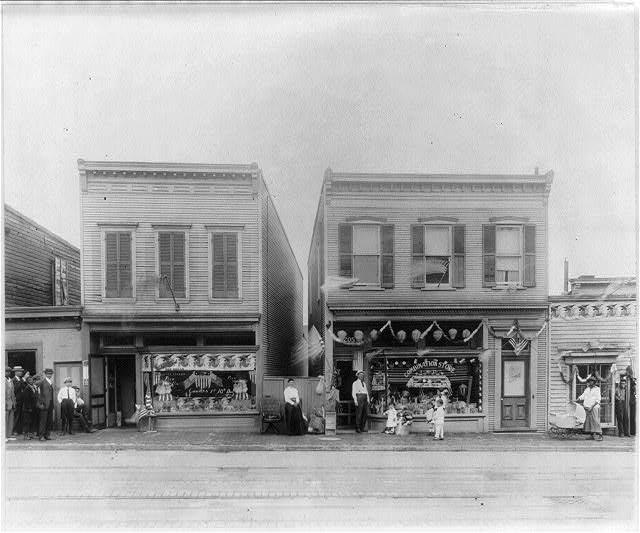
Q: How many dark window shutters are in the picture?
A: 12